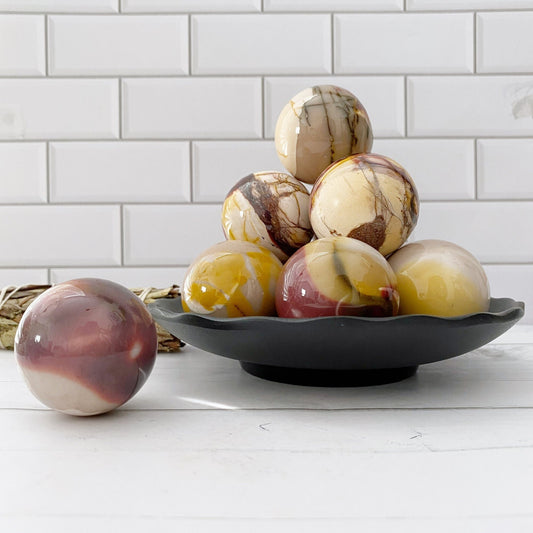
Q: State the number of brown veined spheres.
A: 3